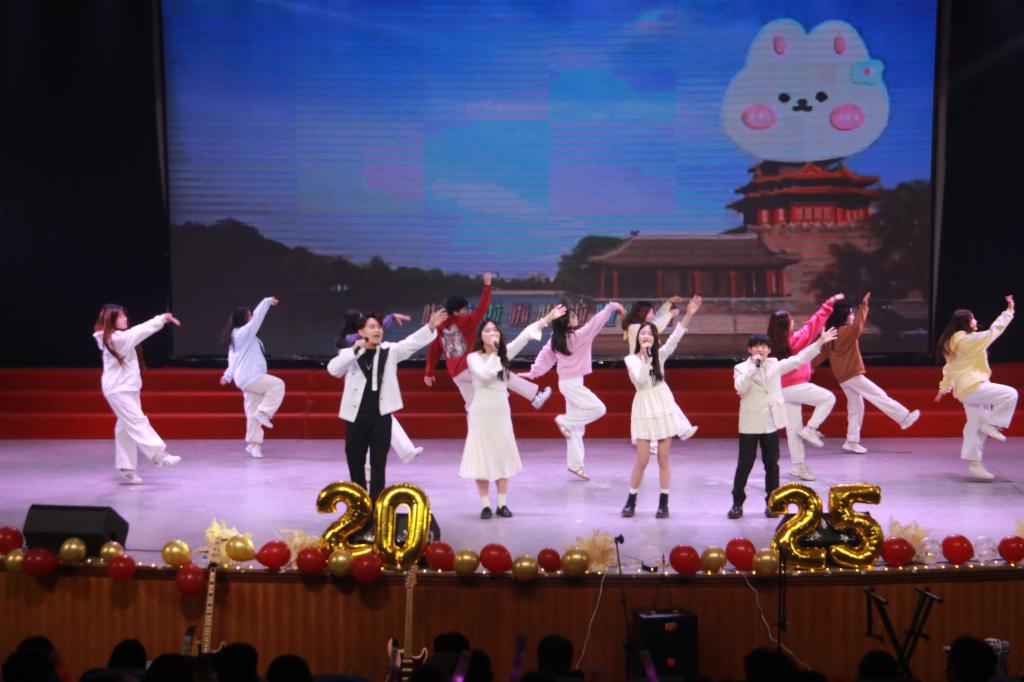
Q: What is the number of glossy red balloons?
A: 15